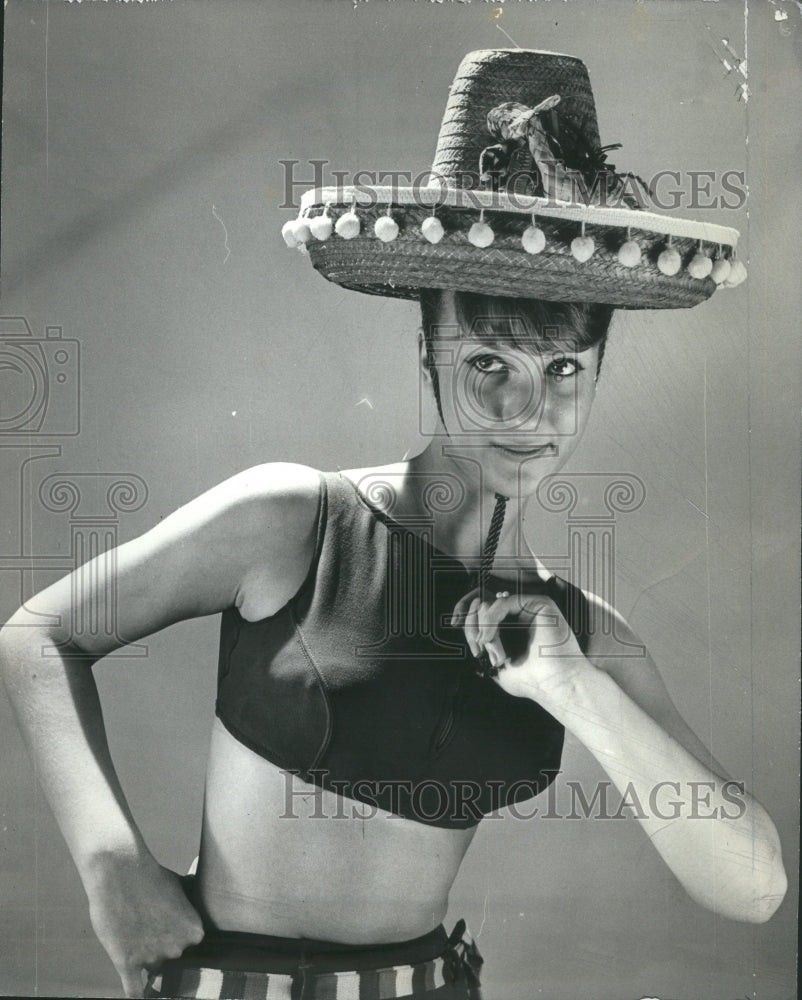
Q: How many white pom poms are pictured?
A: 14